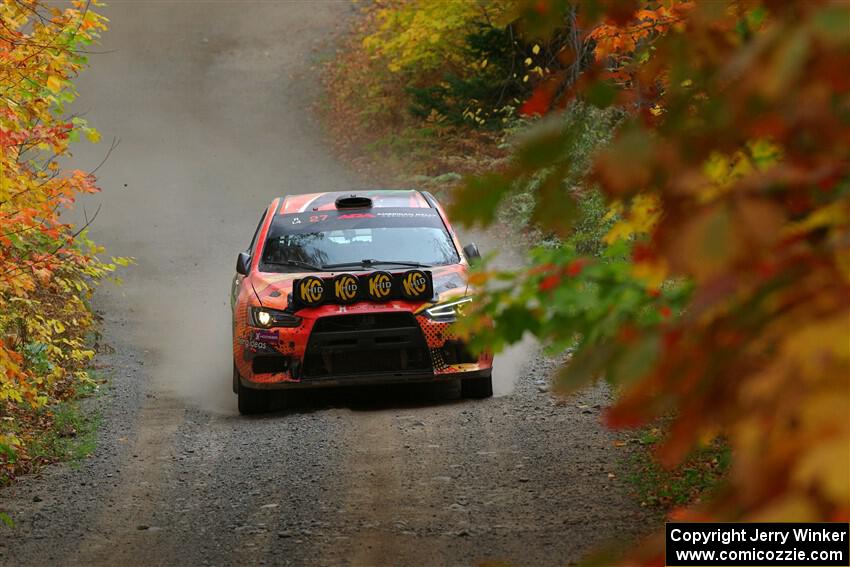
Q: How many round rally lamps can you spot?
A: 4